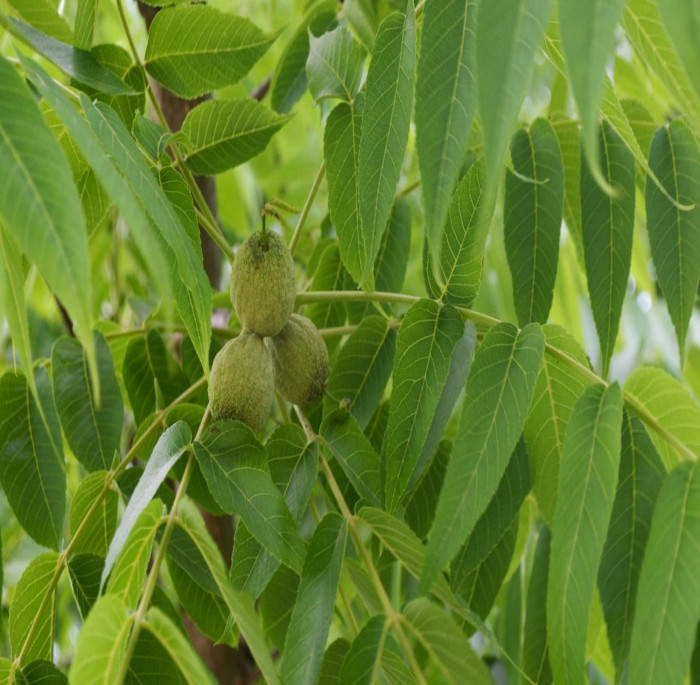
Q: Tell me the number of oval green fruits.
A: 3